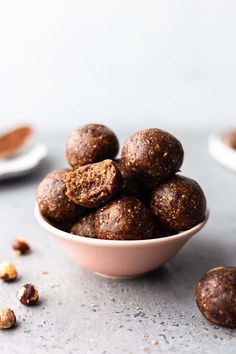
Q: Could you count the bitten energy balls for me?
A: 1